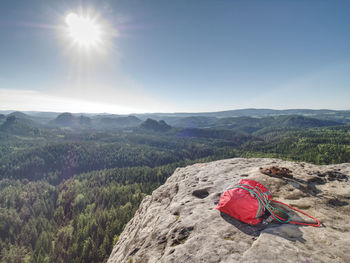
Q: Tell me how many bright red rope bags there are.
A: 1